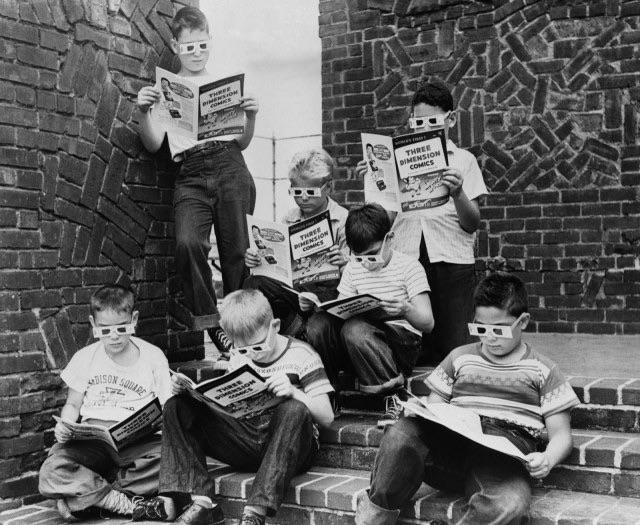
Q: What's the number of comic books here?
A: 7